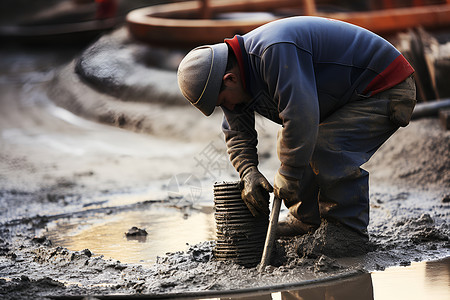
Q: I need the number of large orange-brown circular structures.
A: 1